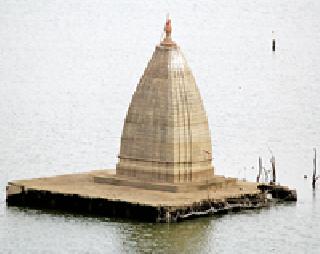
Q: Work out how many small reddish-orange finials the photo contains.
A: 1